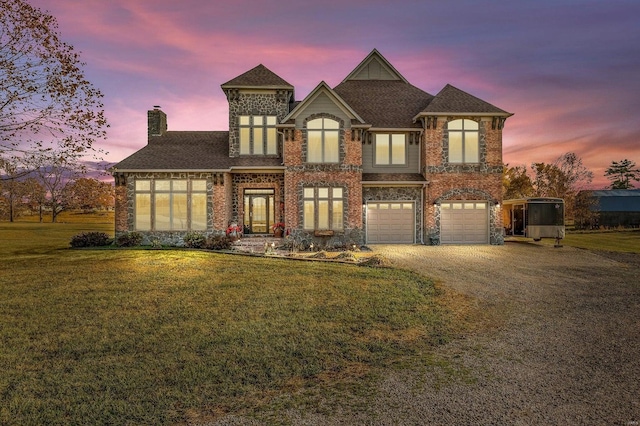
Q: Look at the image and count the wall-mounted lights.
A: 3